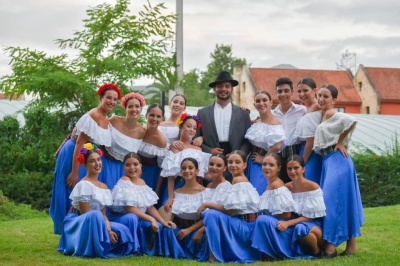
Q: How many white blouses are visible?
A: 15